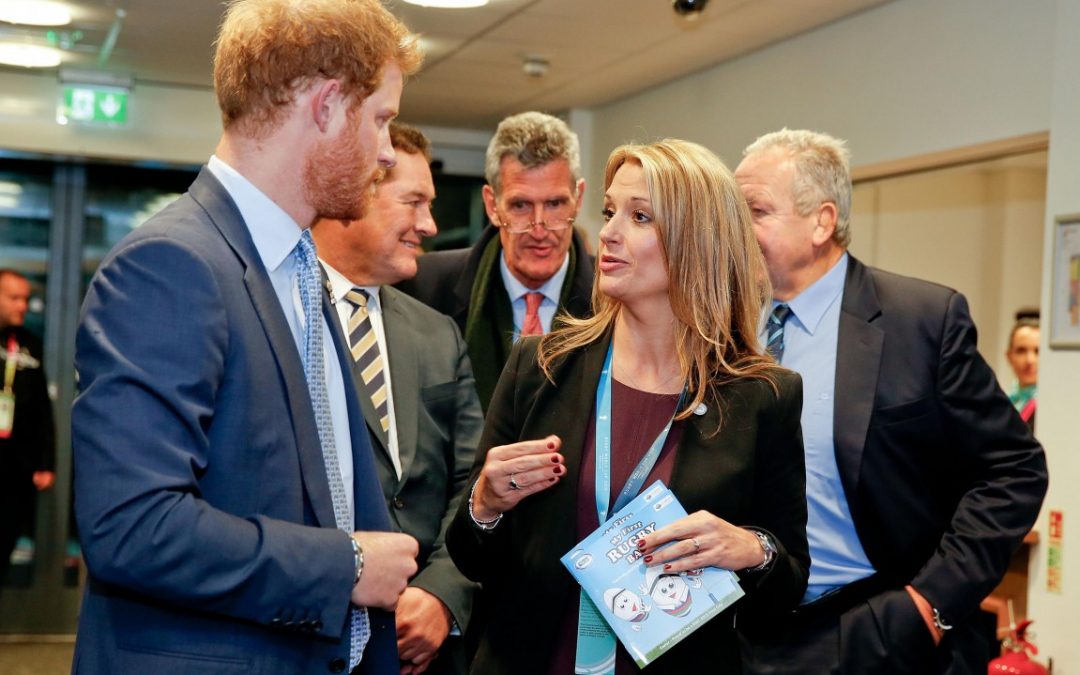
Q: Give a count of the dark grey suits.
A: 1